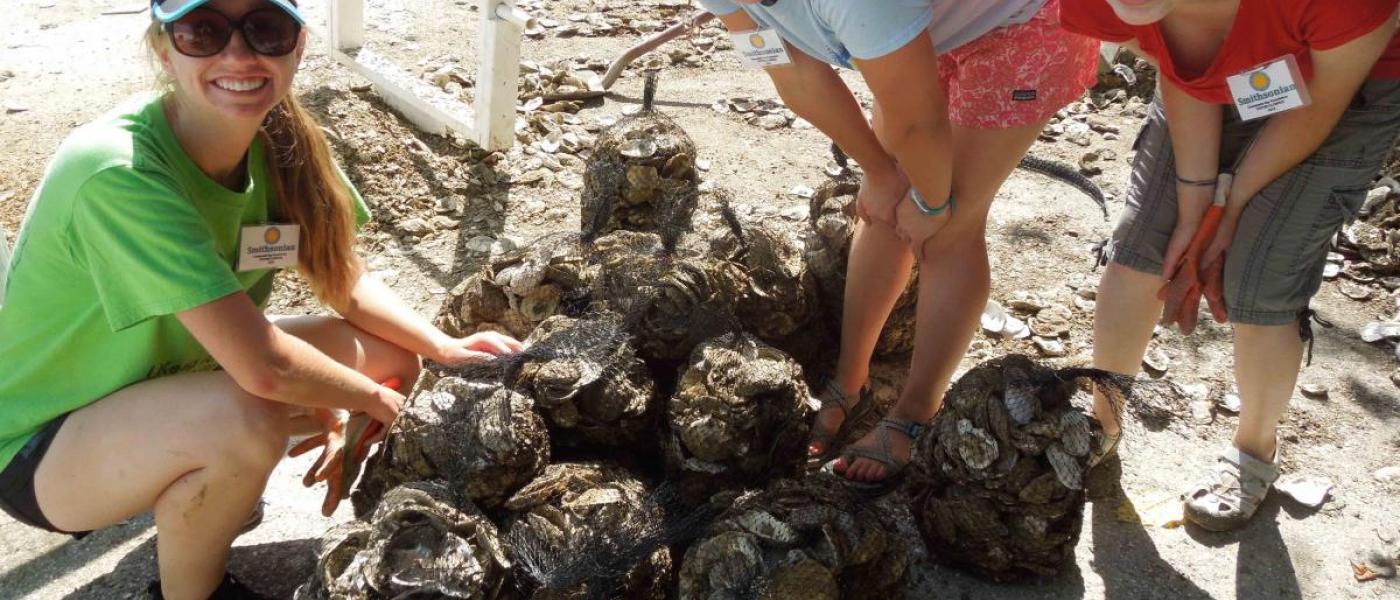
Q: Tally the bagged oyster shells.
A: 12